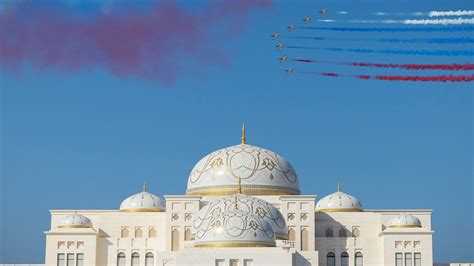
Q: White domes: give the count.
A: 7